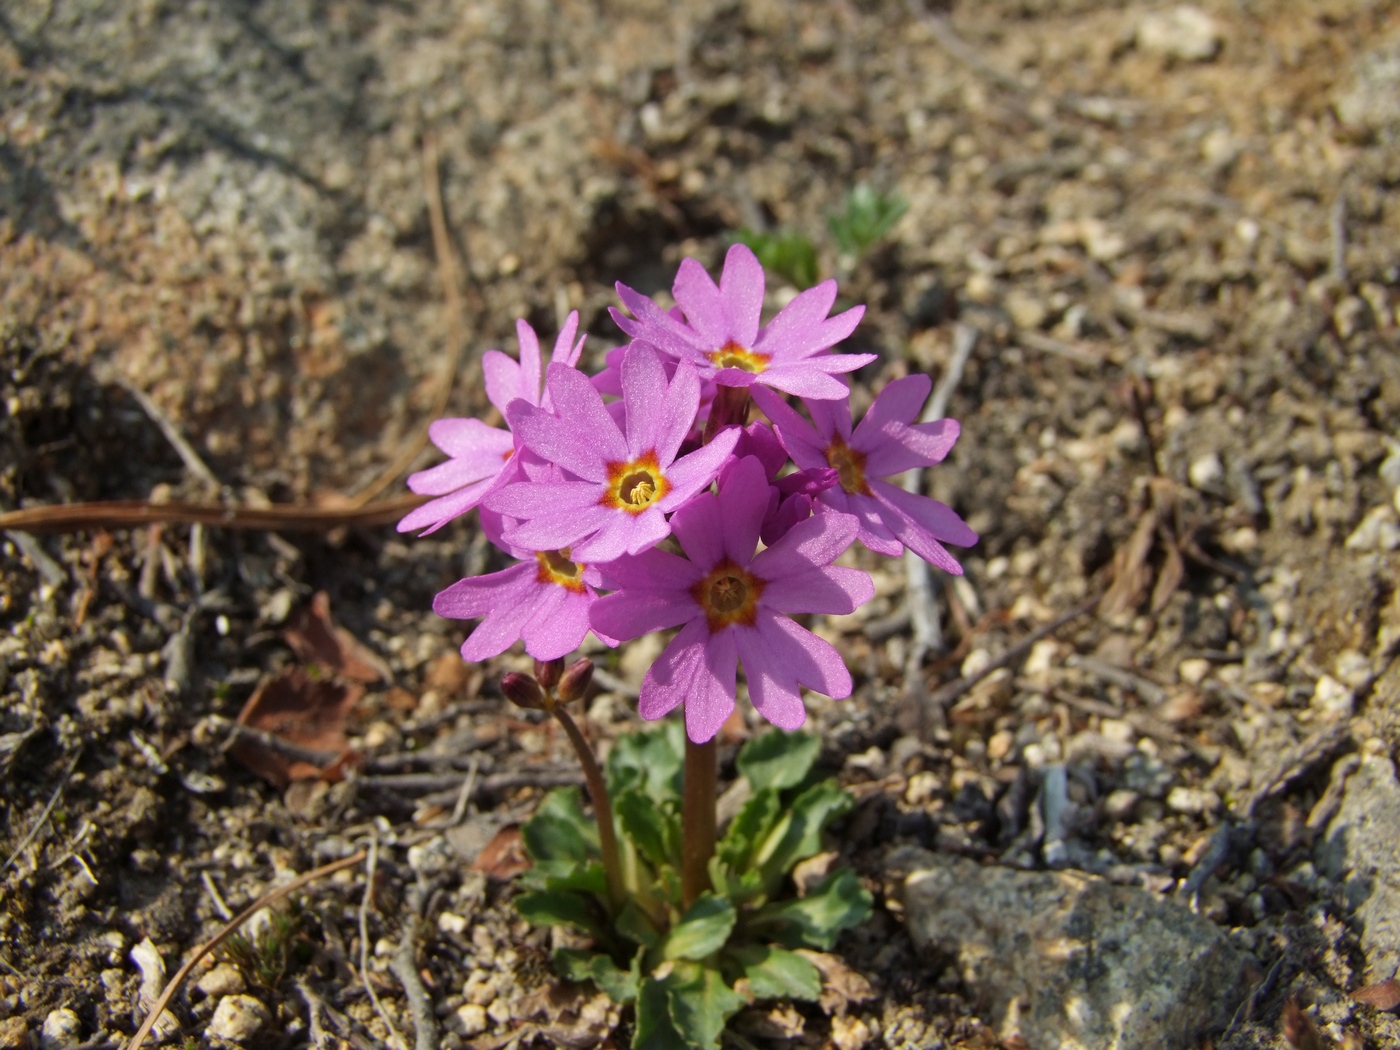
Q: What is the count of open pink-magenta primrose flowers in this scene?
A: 6